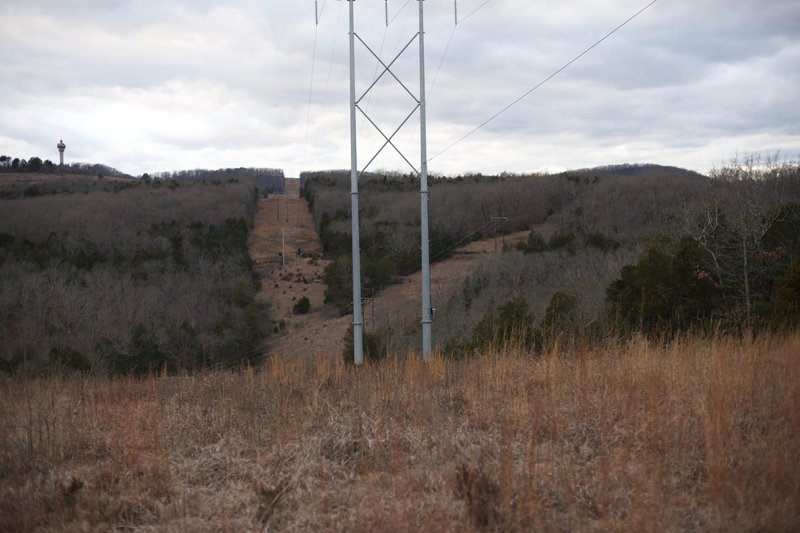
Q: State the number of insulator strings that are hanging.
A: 3